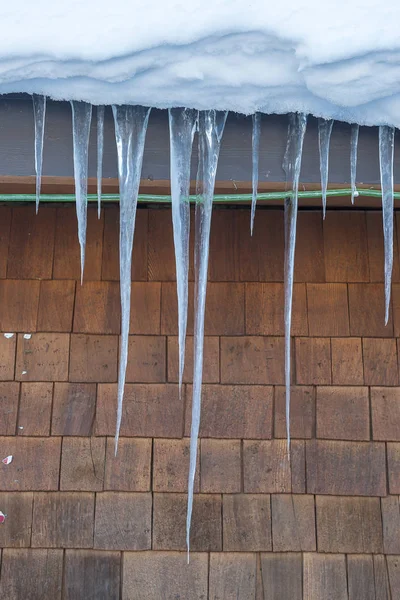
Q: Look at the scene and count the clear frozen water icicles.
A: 11